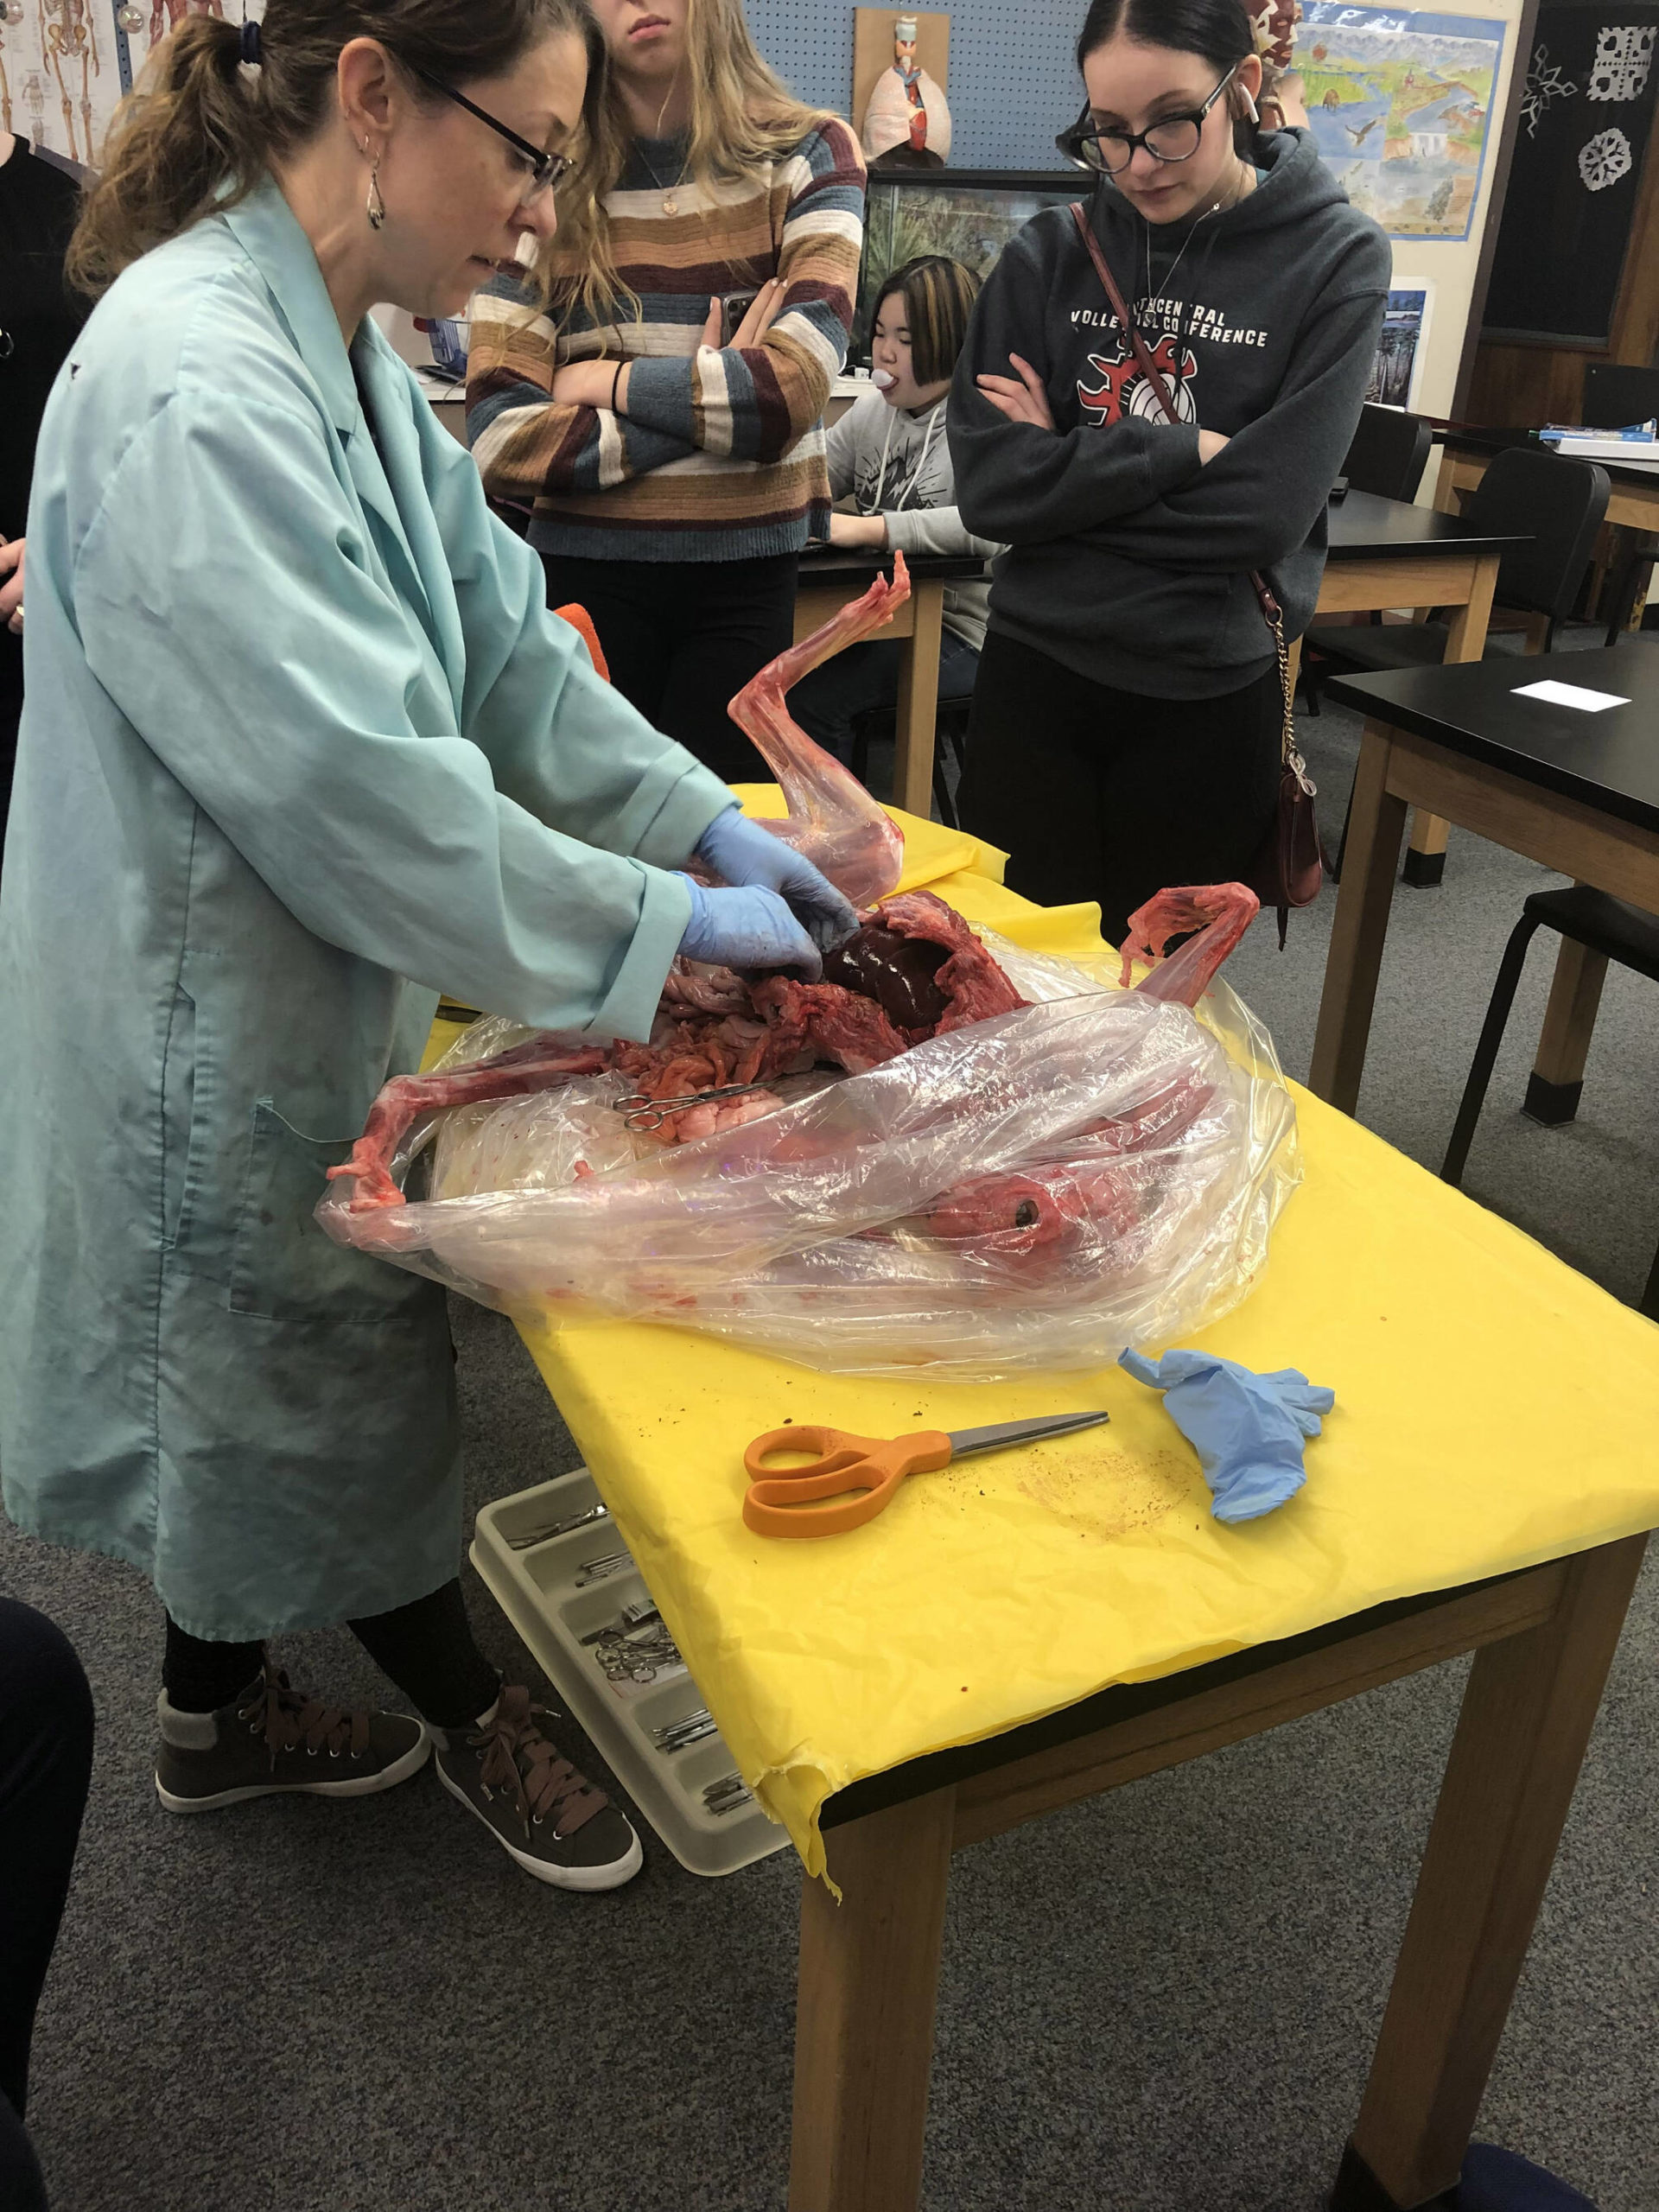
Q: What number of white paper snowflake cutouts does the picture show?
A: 3